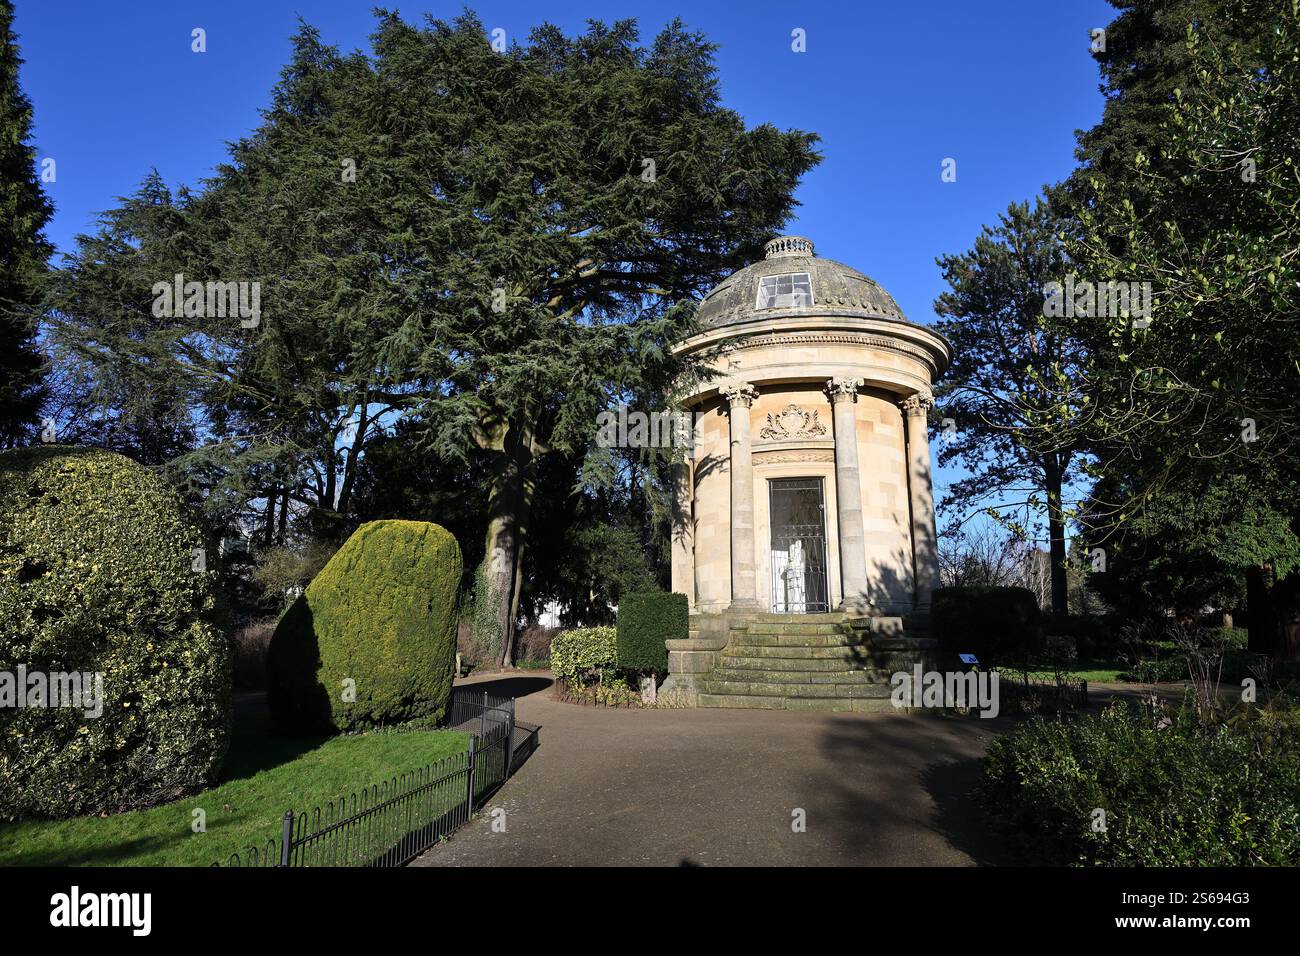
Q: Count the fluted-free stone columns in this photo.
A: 4